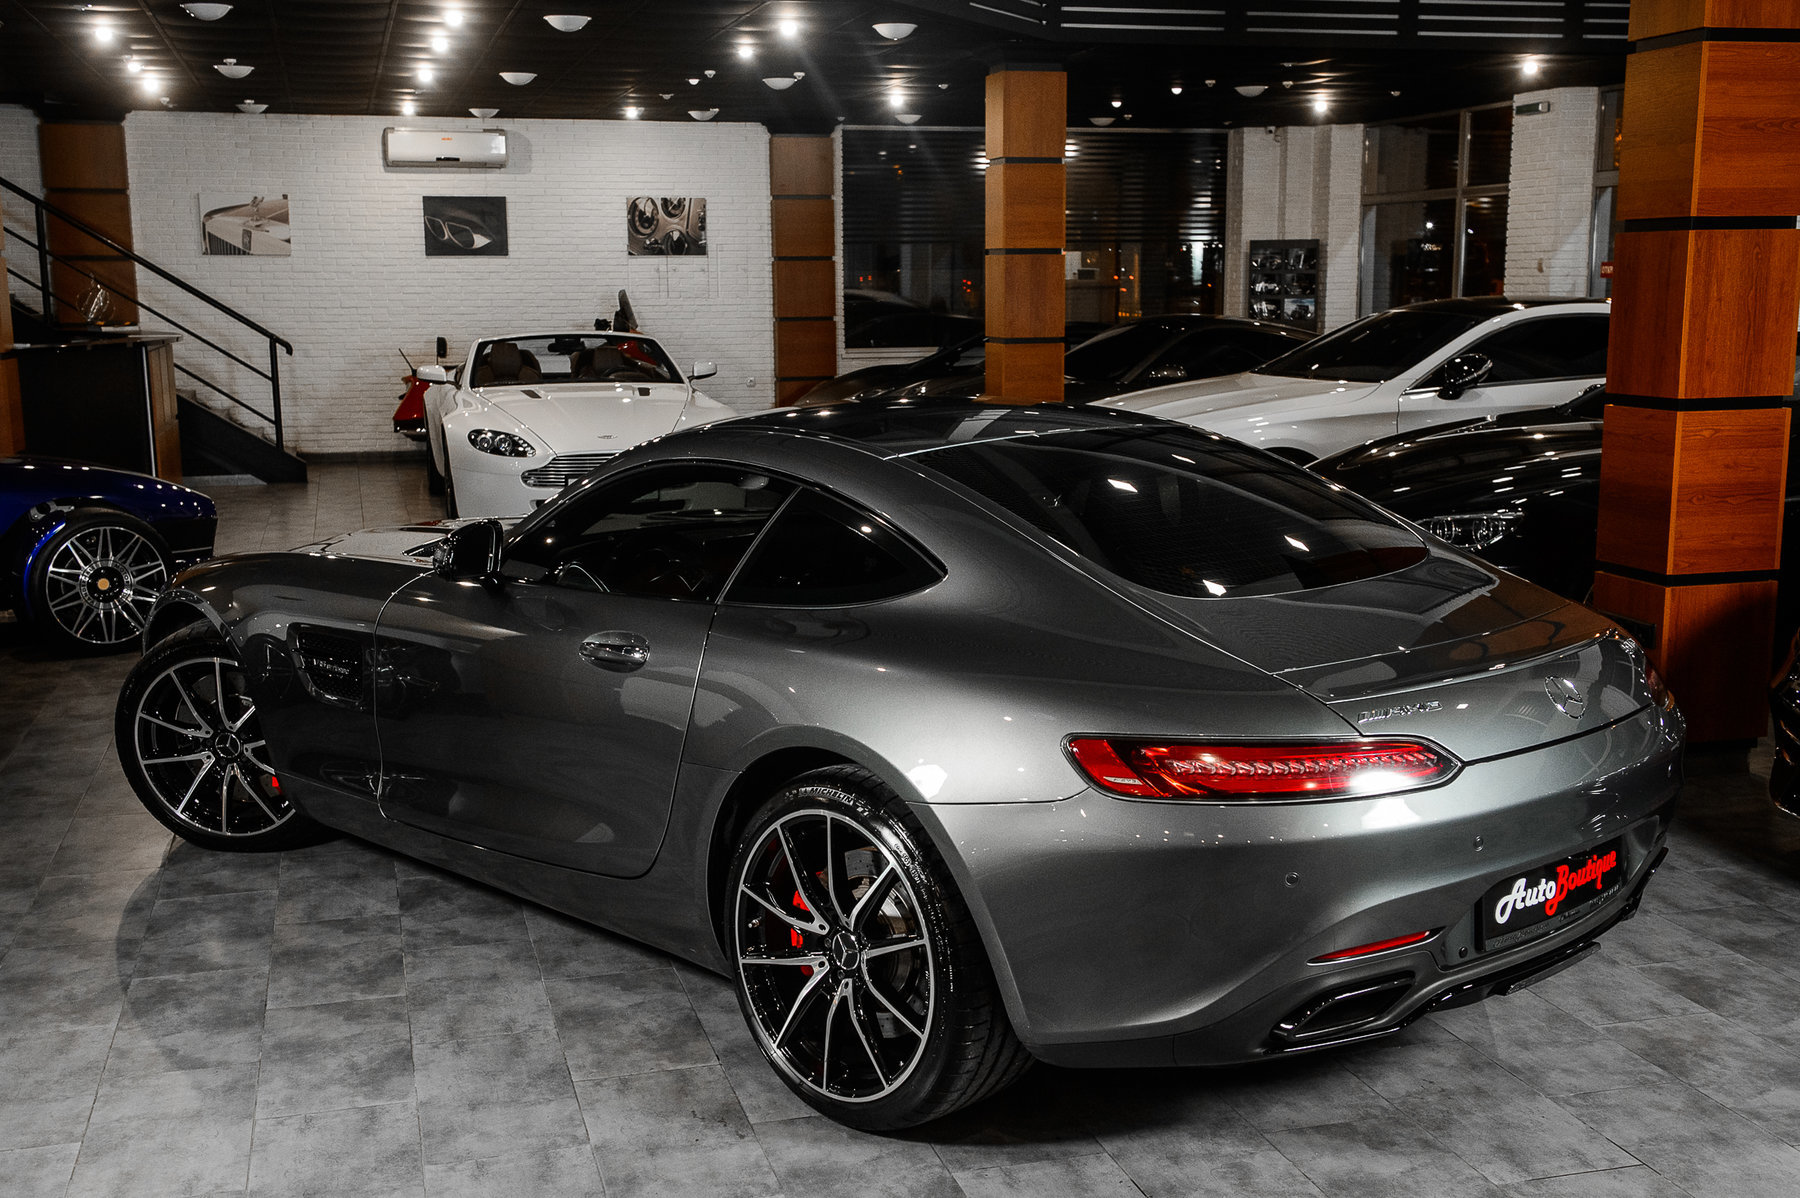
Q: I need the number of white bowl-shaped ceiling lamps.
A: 12